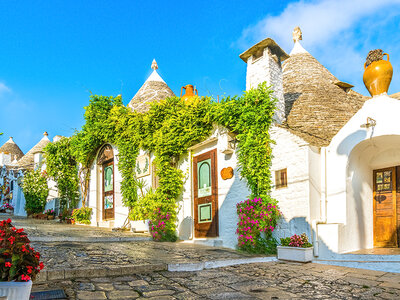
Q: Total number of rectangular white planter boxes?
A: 3